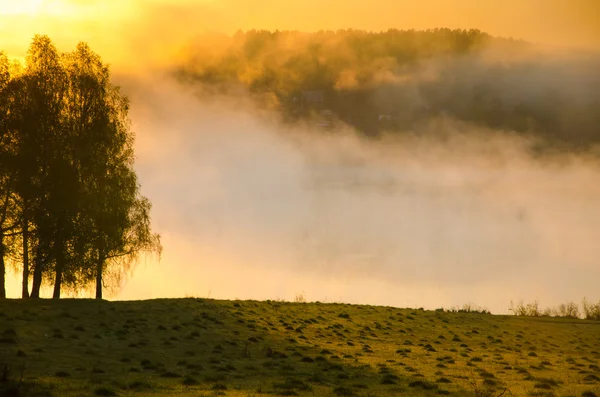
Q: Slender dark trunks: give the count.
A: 5